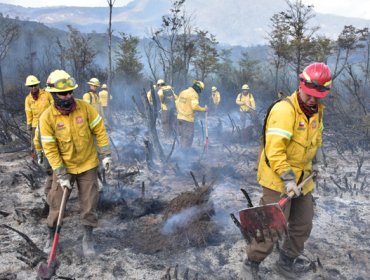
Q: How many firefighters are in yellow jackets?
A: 10